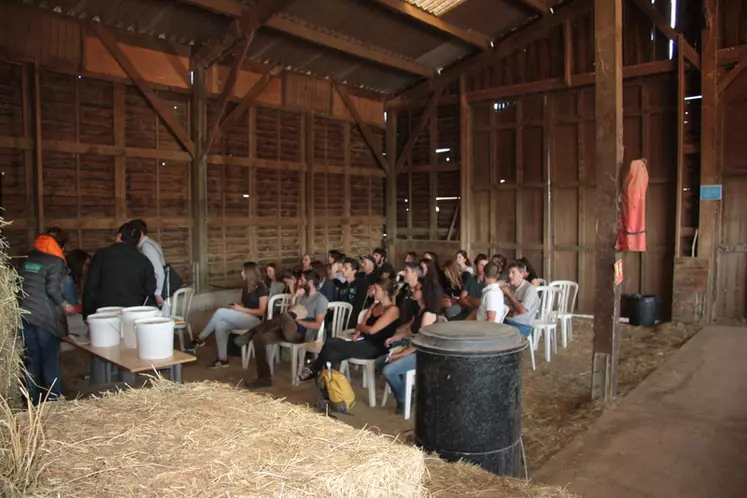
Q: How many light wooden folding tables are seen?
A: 1